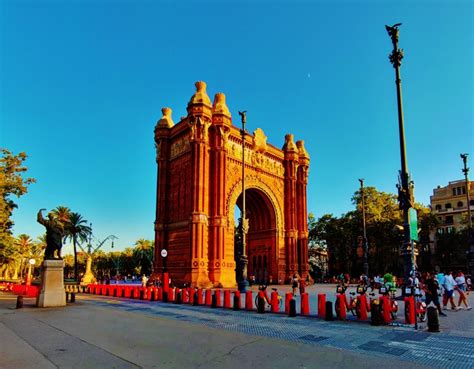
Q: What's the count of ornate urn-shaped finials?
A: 5